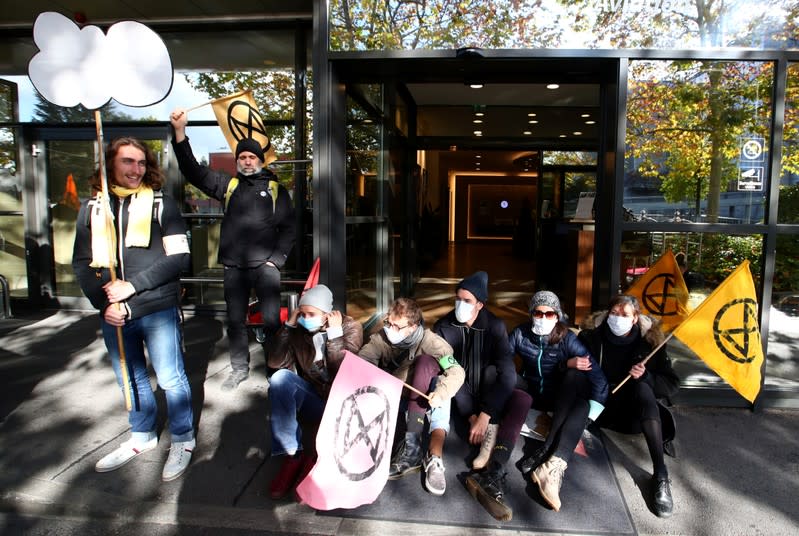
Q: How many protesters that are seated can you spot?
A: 5